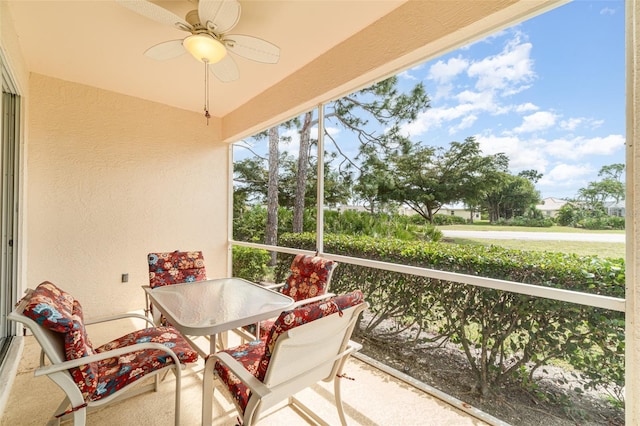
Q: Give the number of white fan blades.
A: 5